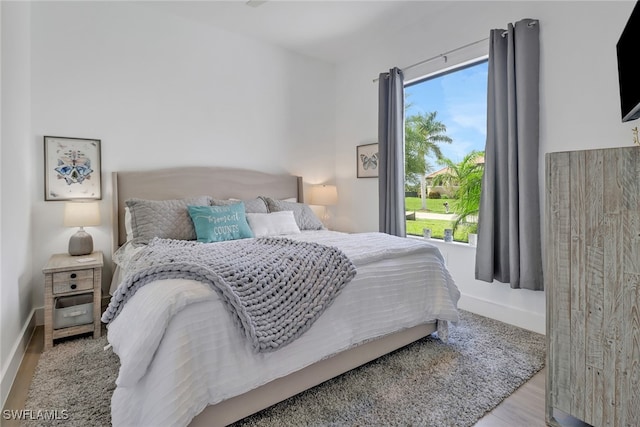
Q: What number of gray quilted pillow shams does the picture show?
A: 3